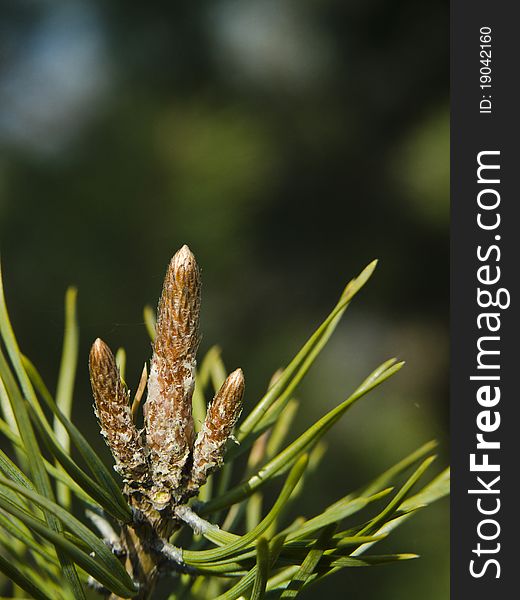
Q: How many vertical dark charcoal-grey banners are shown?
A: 1